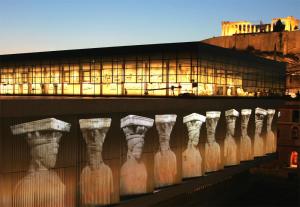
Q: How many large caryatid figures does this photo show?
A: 10